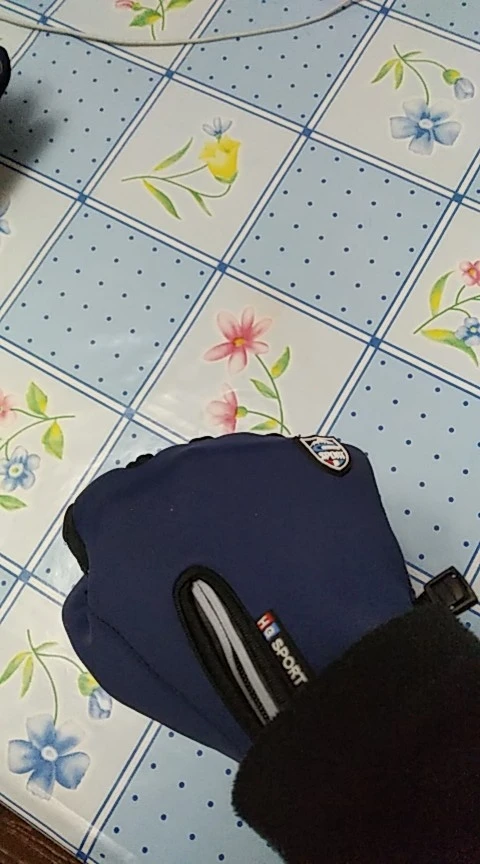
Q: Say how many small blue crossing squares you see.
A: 11